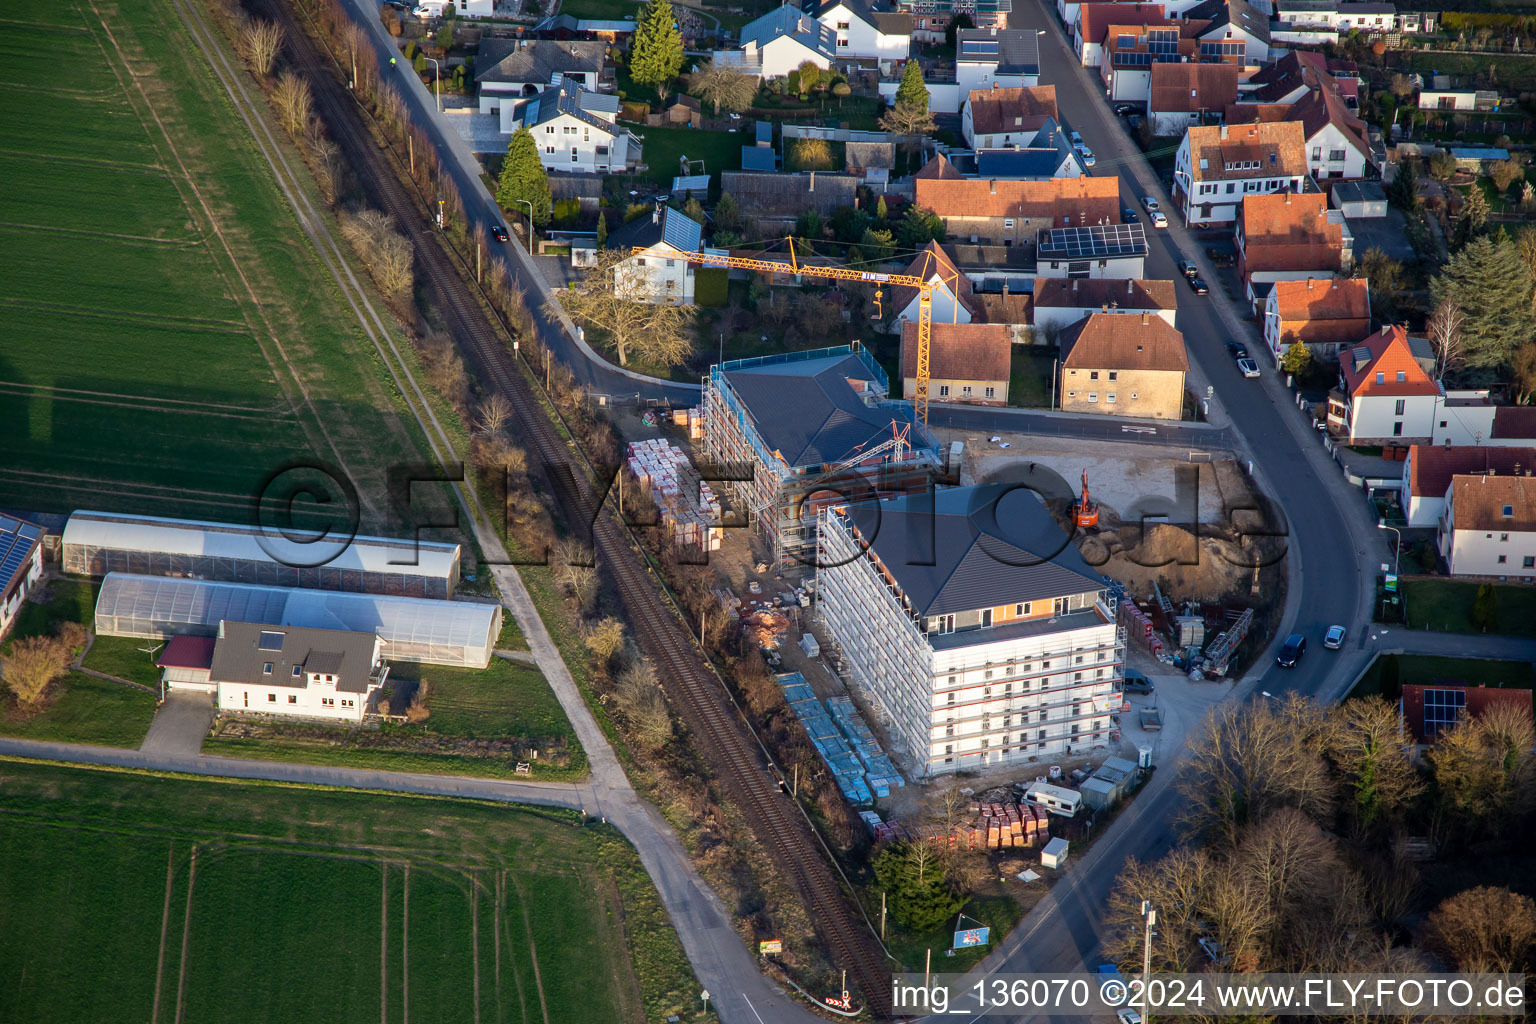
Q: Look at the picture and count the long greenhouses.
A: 2